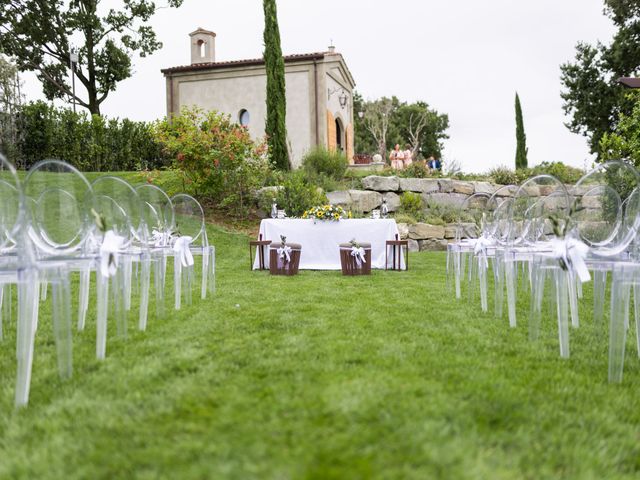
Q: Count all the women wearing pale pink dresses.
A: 2